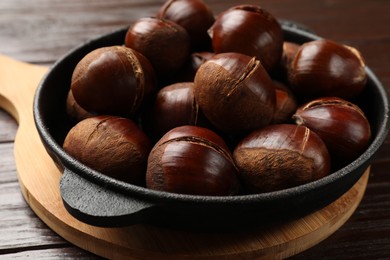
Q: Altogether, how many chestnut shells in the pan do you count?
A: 15